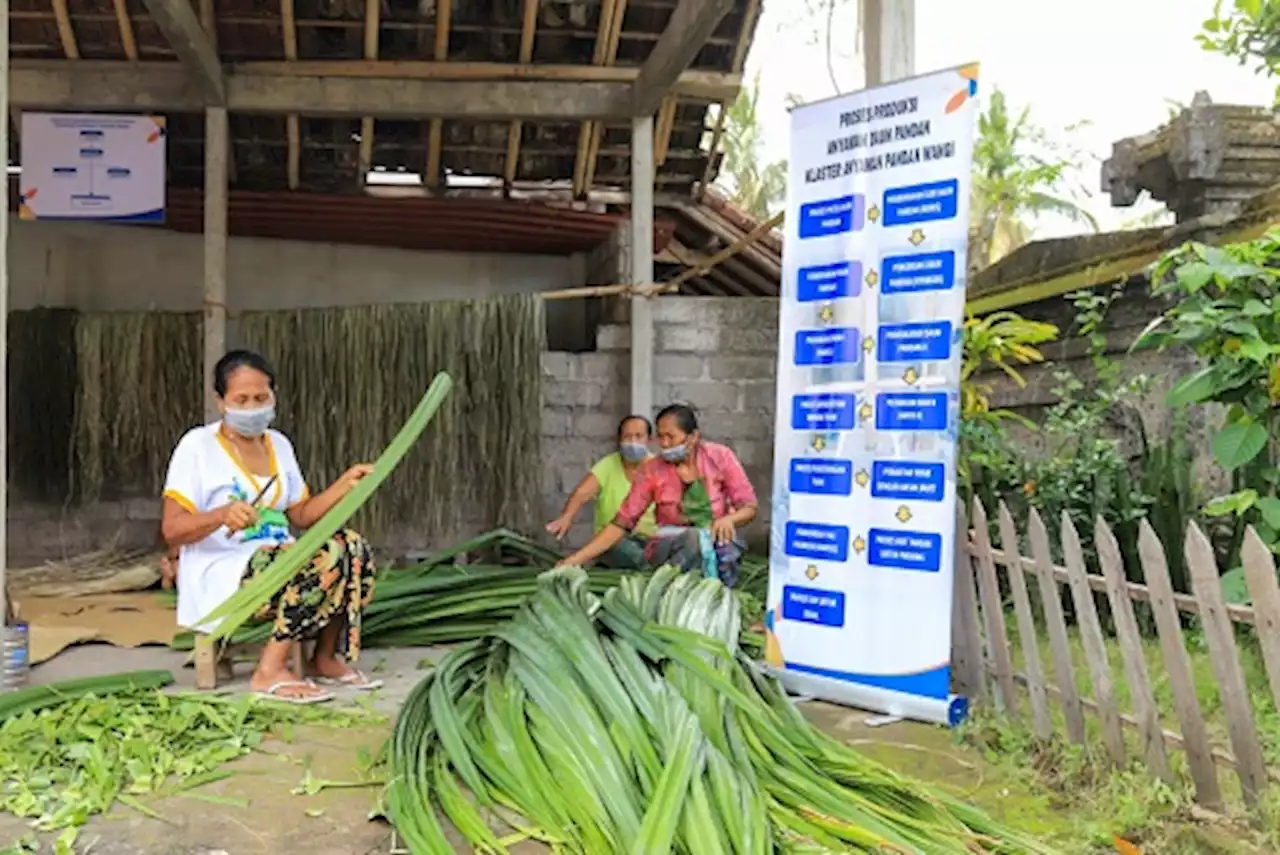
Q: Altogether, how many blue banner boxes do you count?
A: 13